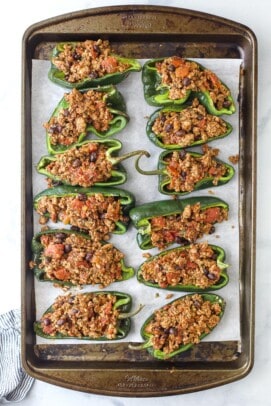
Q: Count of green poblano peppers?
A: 12